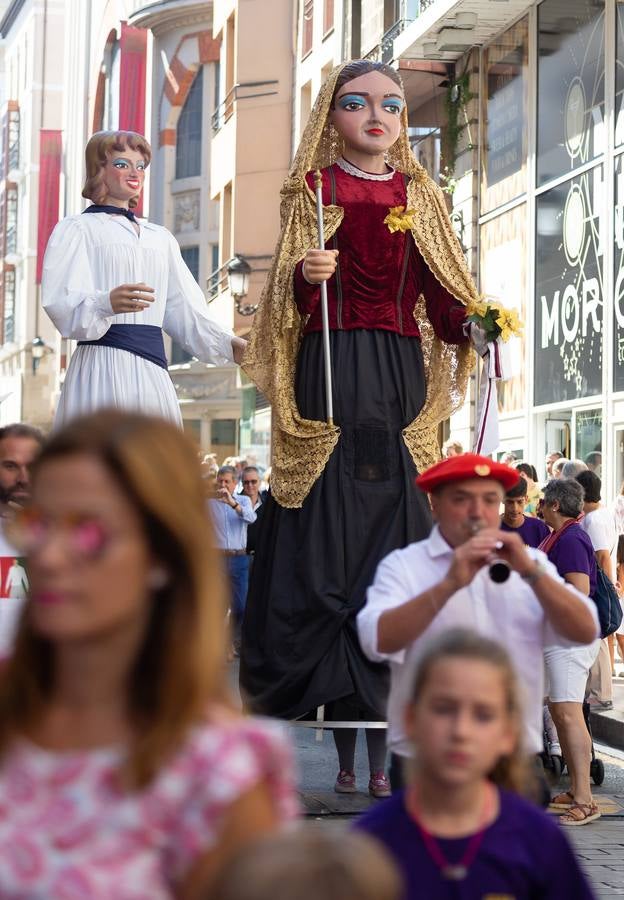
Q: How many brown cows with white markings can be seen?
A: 0